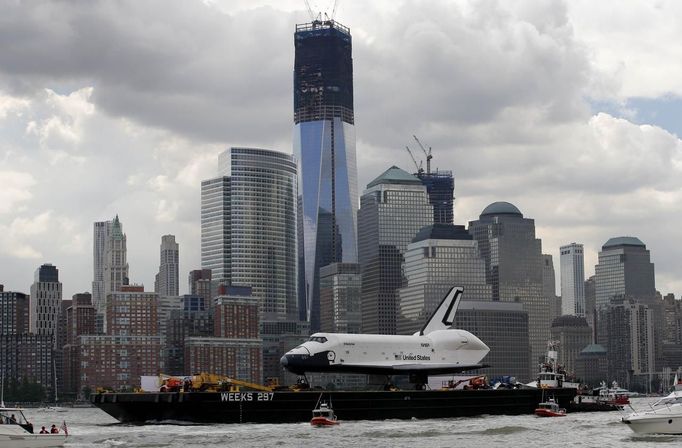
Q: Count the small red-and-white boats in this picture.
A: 2